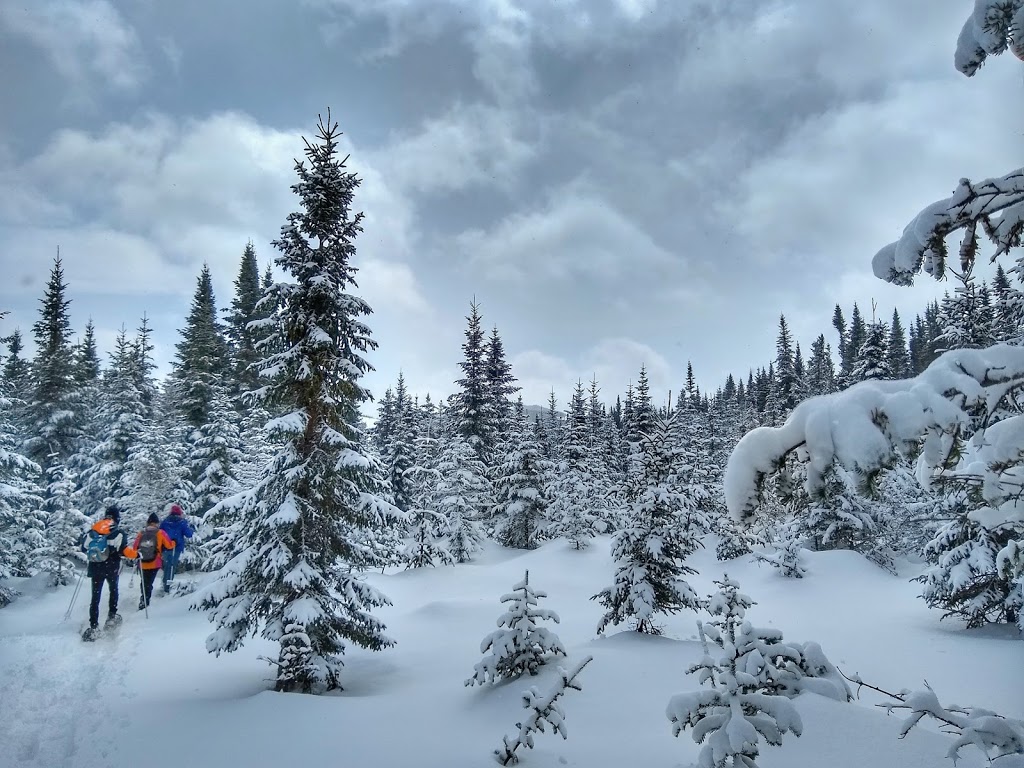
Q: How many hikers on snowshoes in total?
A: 3